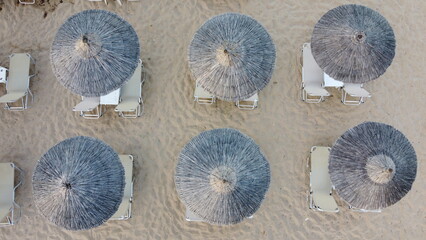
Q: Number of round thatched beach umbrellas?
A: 6